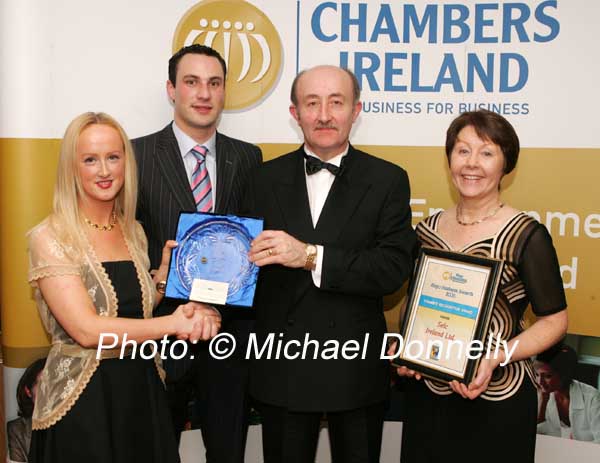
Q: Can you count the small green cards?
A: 0